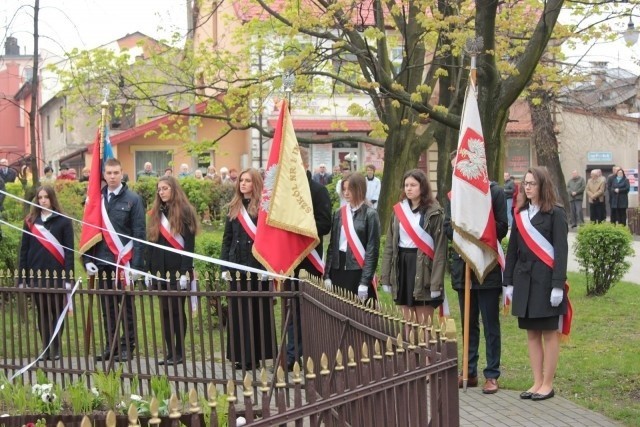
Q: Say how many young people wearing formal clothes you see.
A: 9